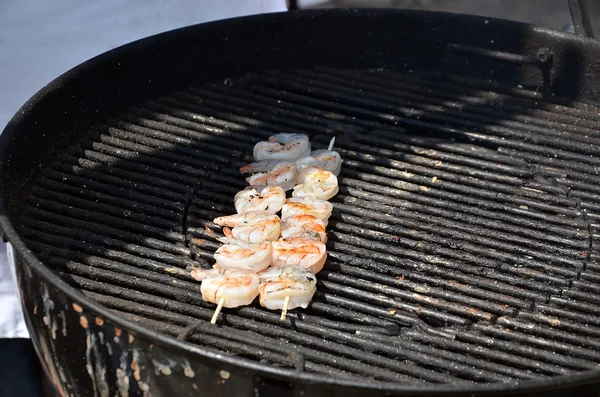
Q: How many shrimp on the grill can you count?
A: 12